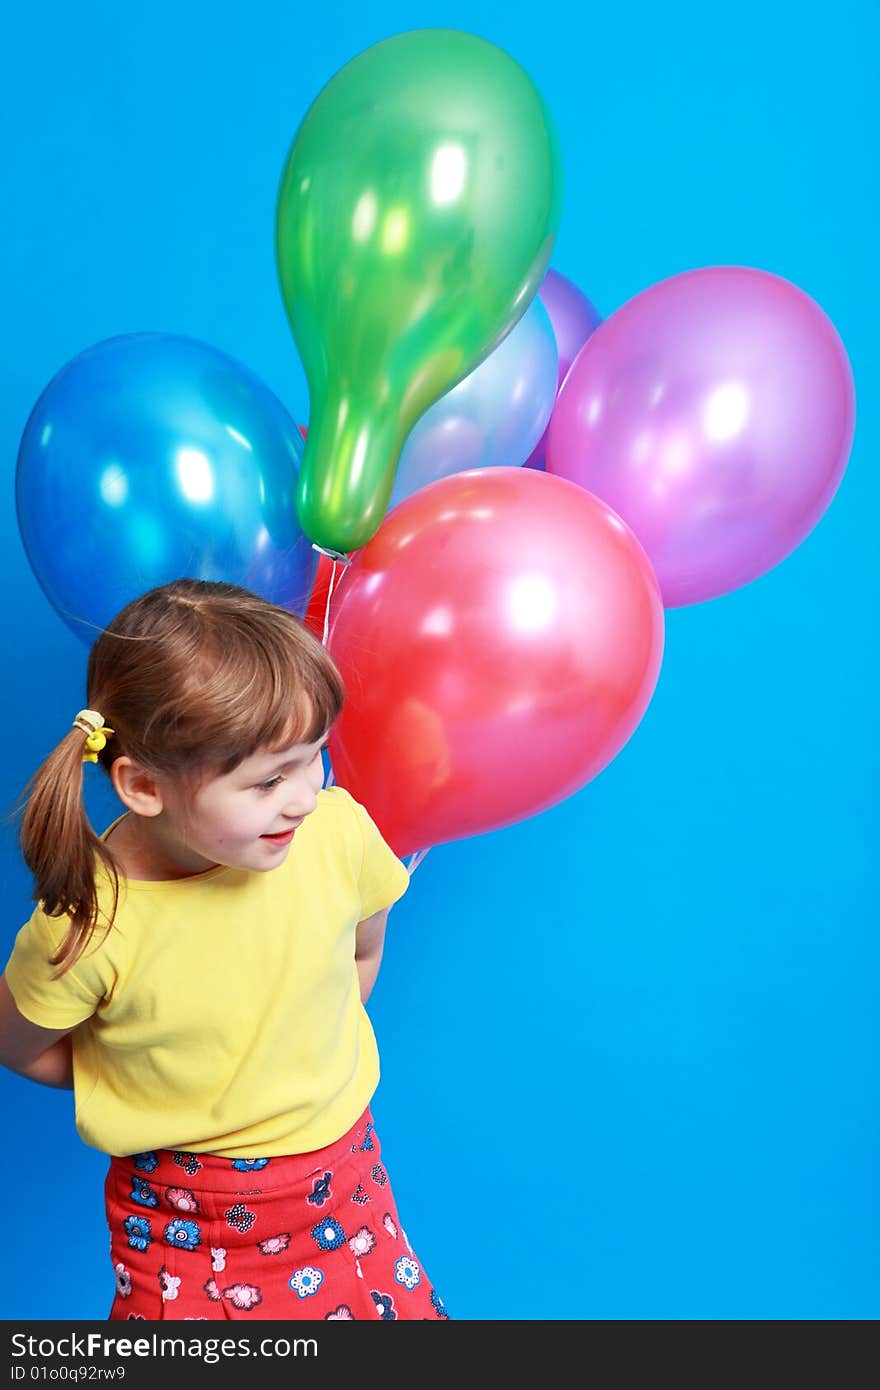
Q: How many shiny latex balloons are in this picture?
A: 7